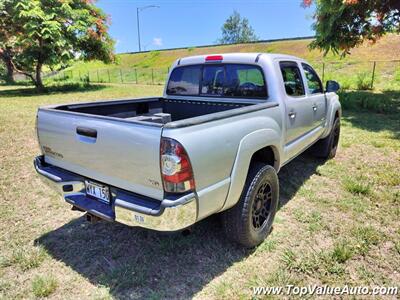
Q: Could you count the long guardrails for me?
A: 1